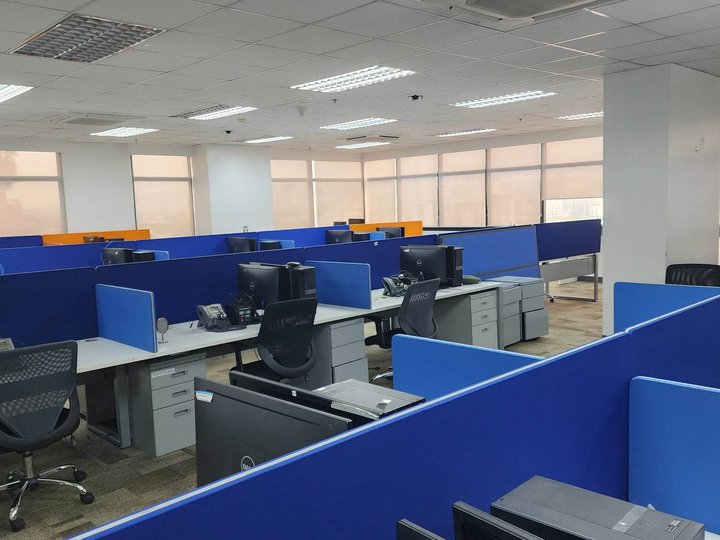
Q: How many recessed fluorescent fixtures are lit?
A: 10